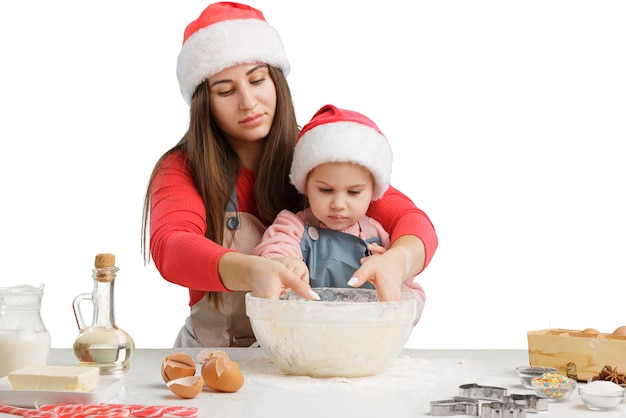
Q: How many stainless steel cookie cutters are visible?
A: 4